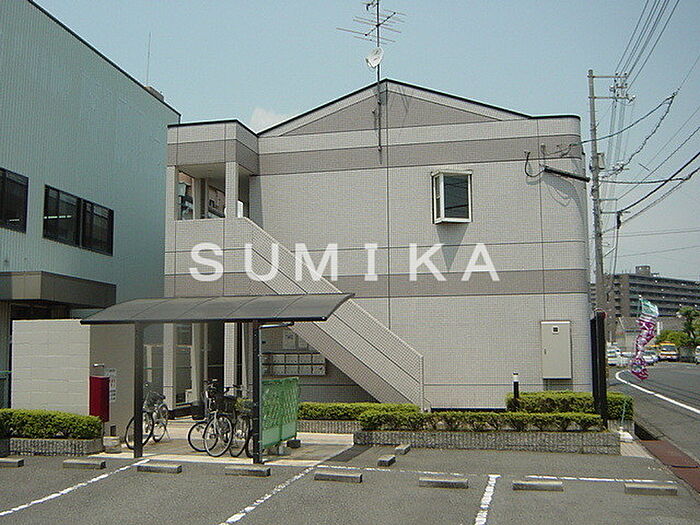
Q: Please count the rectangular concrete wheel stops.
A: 10